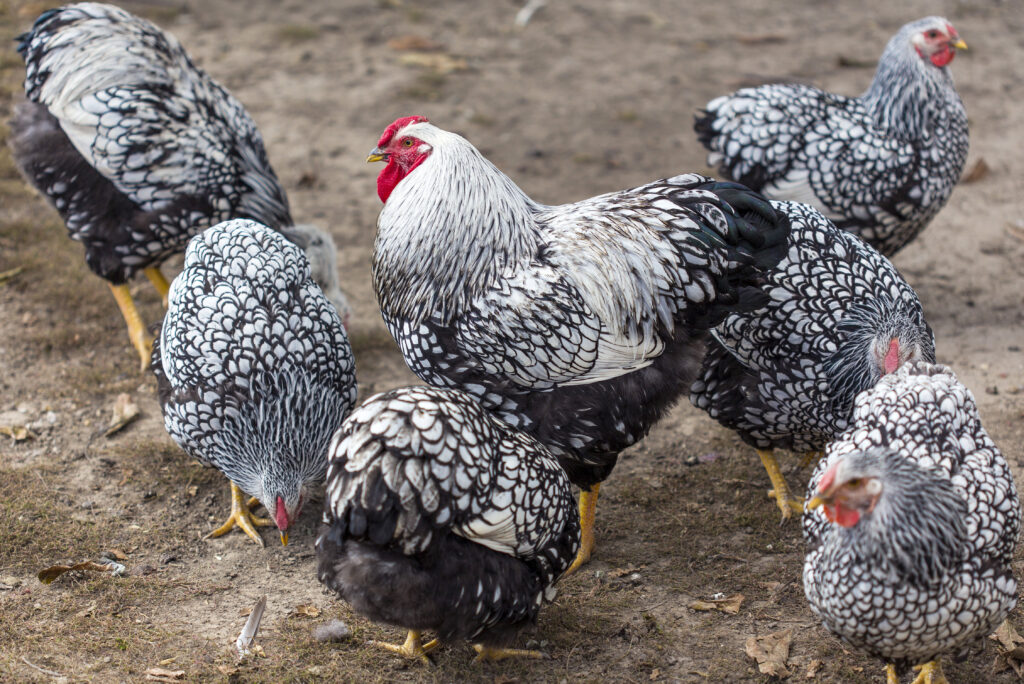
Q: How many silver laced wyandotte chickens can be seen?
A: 7